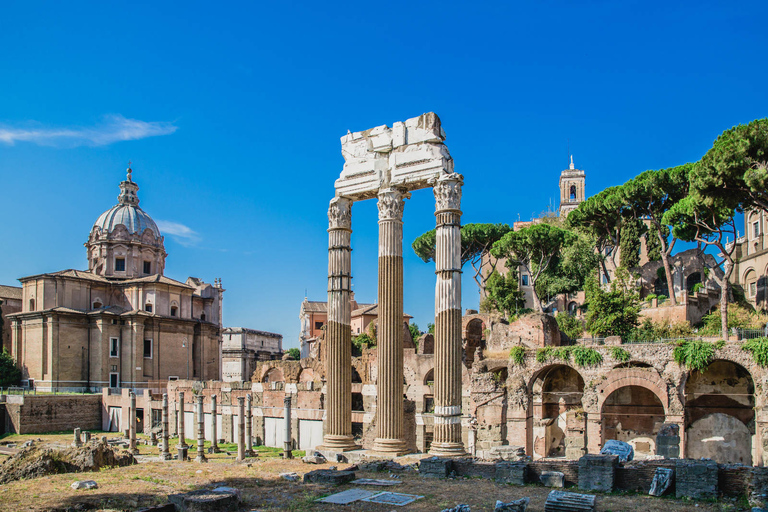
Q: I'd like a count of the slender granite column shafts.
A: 8